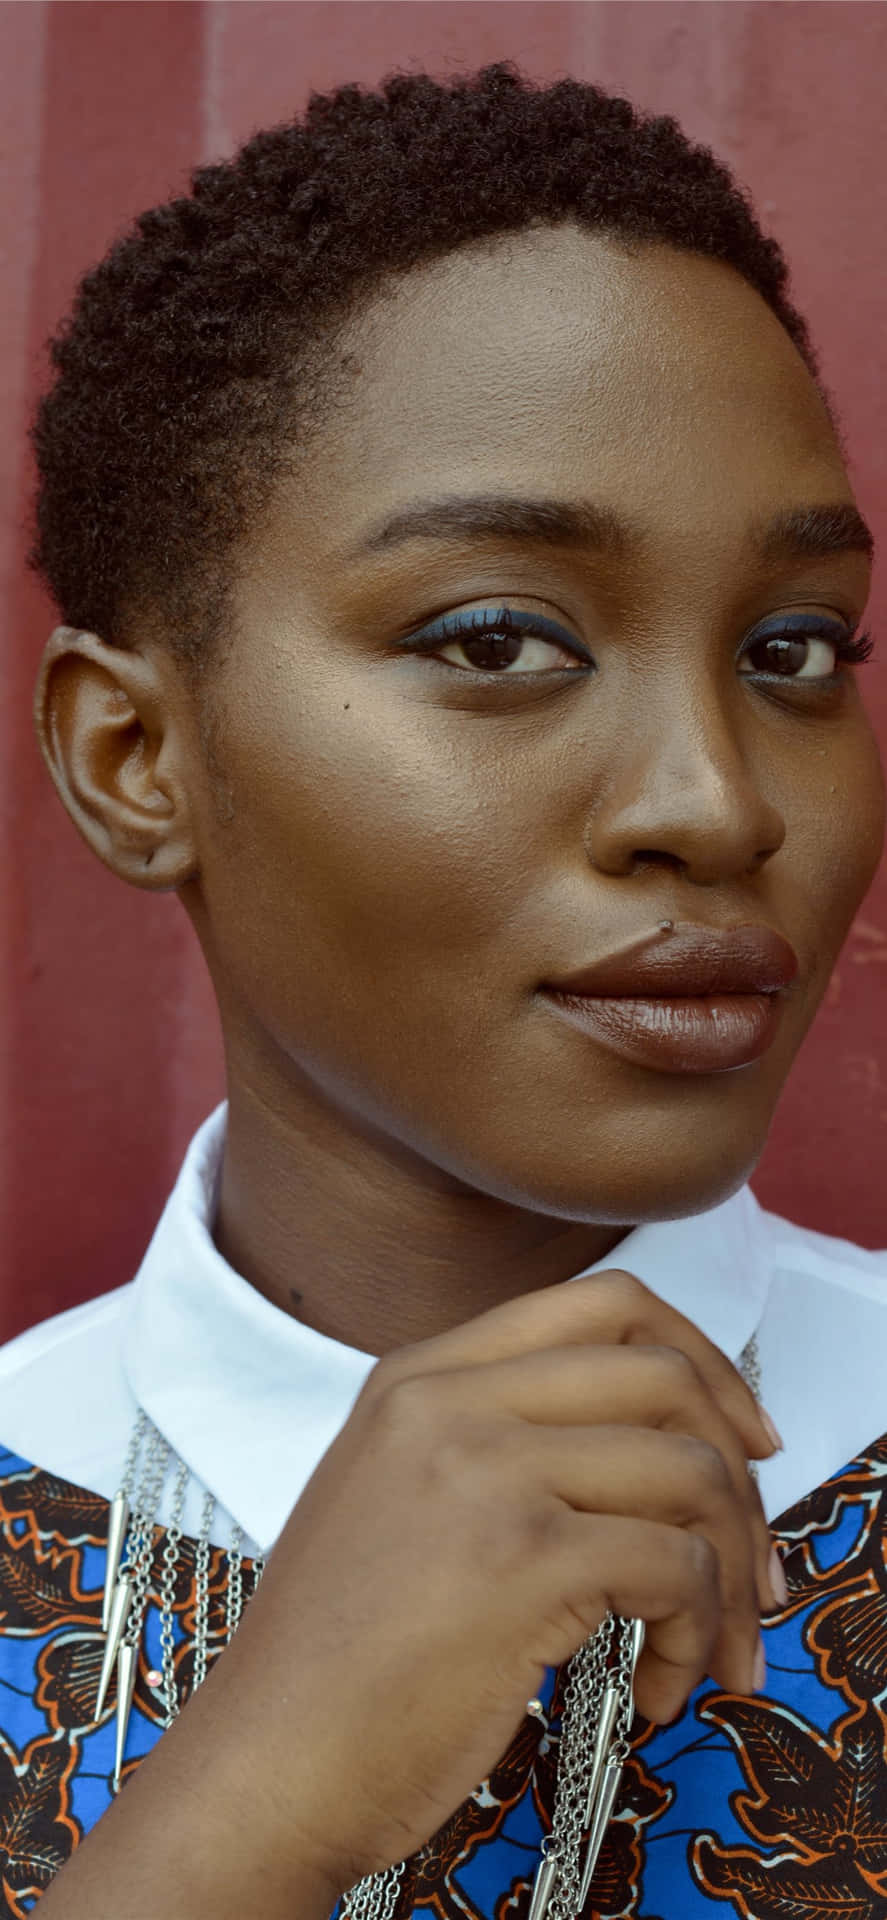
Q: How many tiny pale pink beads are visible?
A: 2